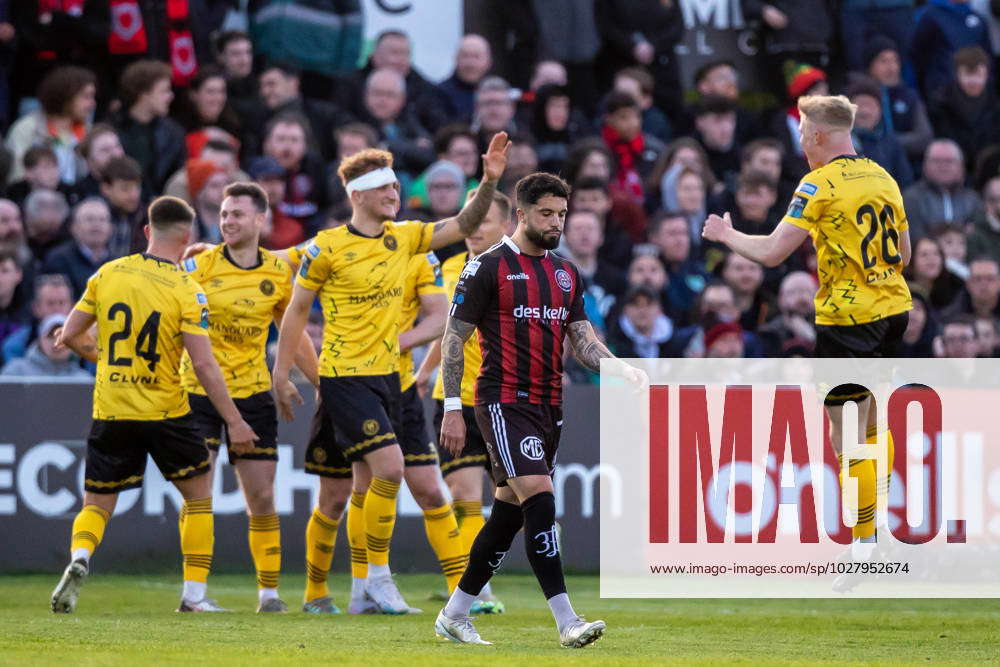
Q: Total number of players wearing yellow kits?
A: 6